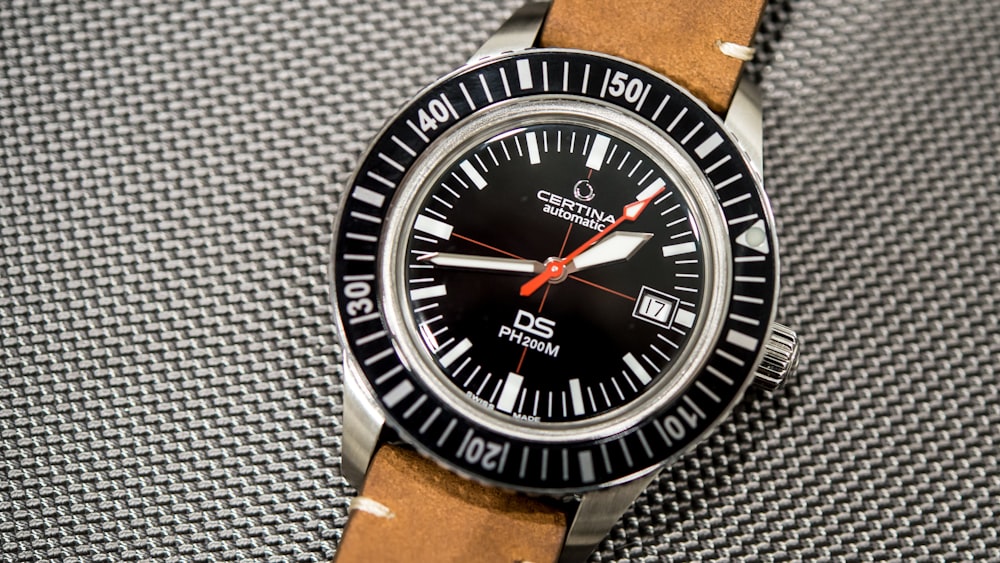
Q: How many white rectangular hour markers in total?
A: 12